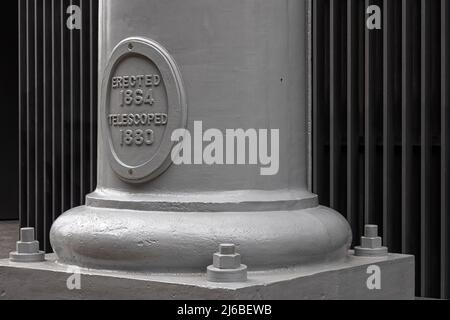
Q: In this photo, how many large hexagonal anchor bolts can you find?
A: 3